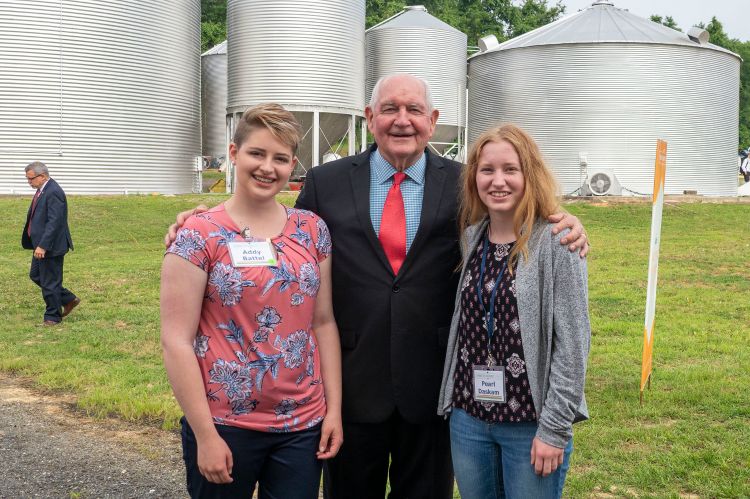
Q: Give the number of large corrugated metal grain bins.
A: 5